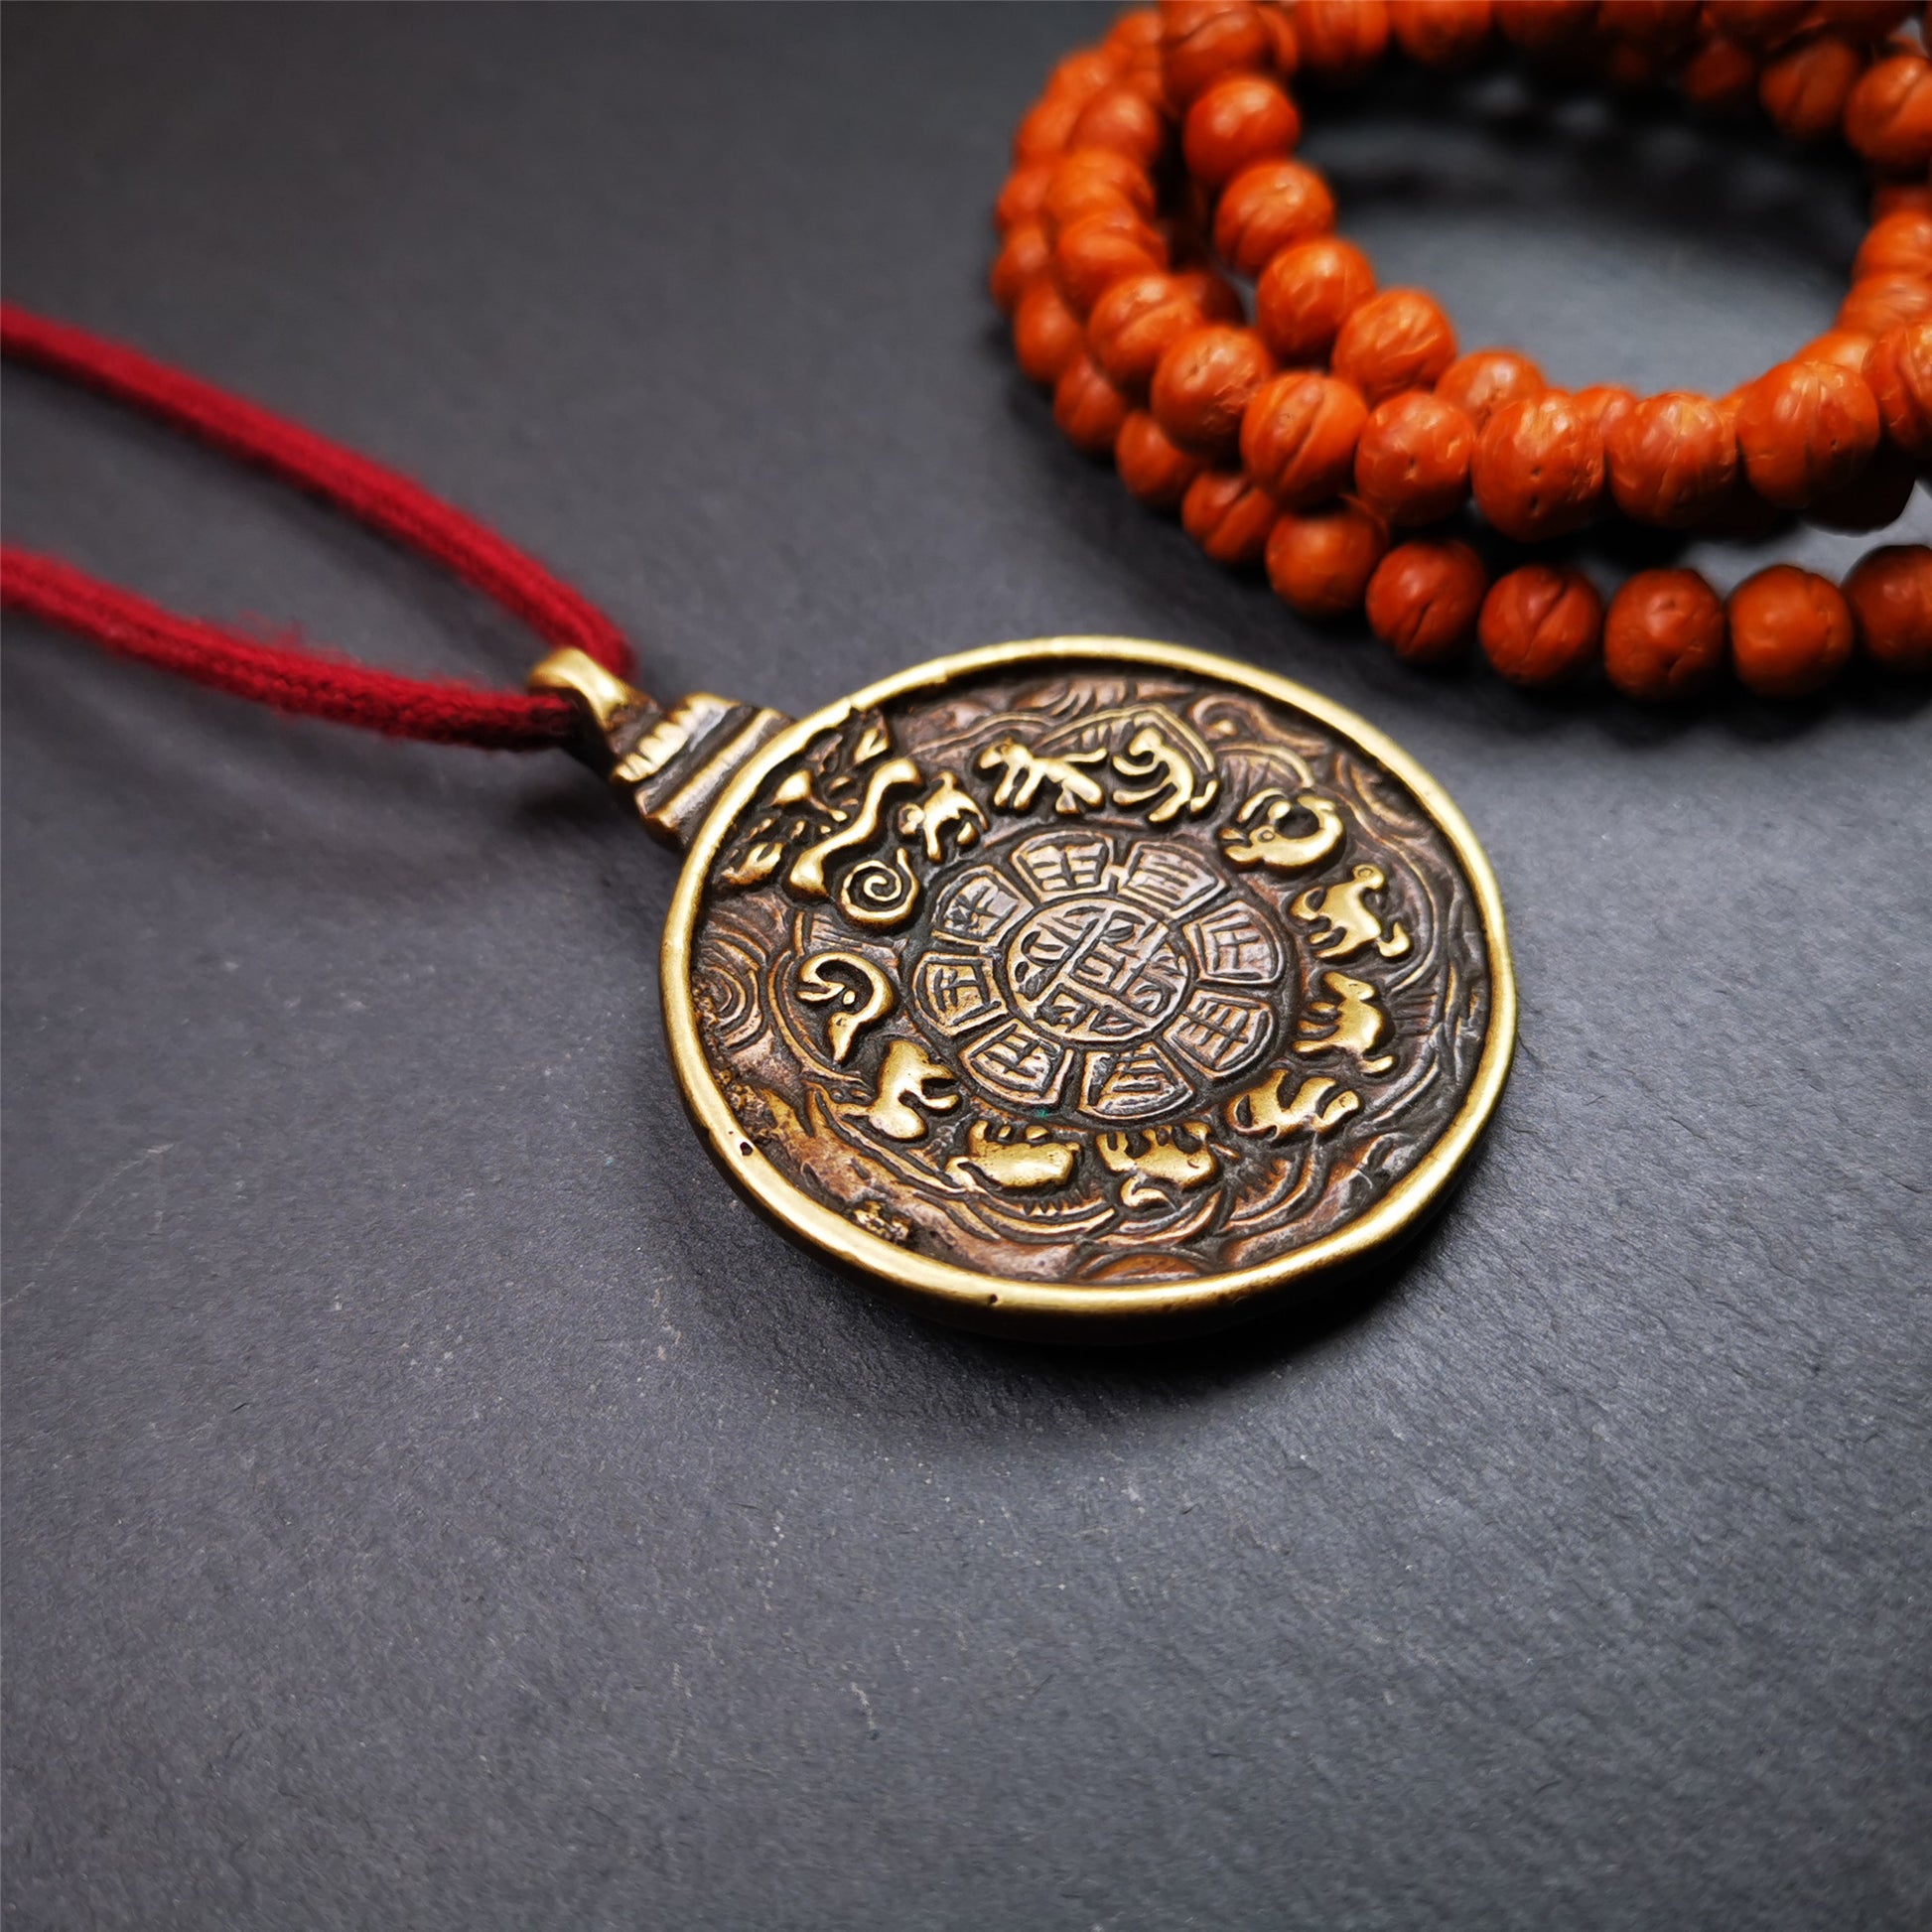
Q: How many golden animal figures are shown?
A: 12